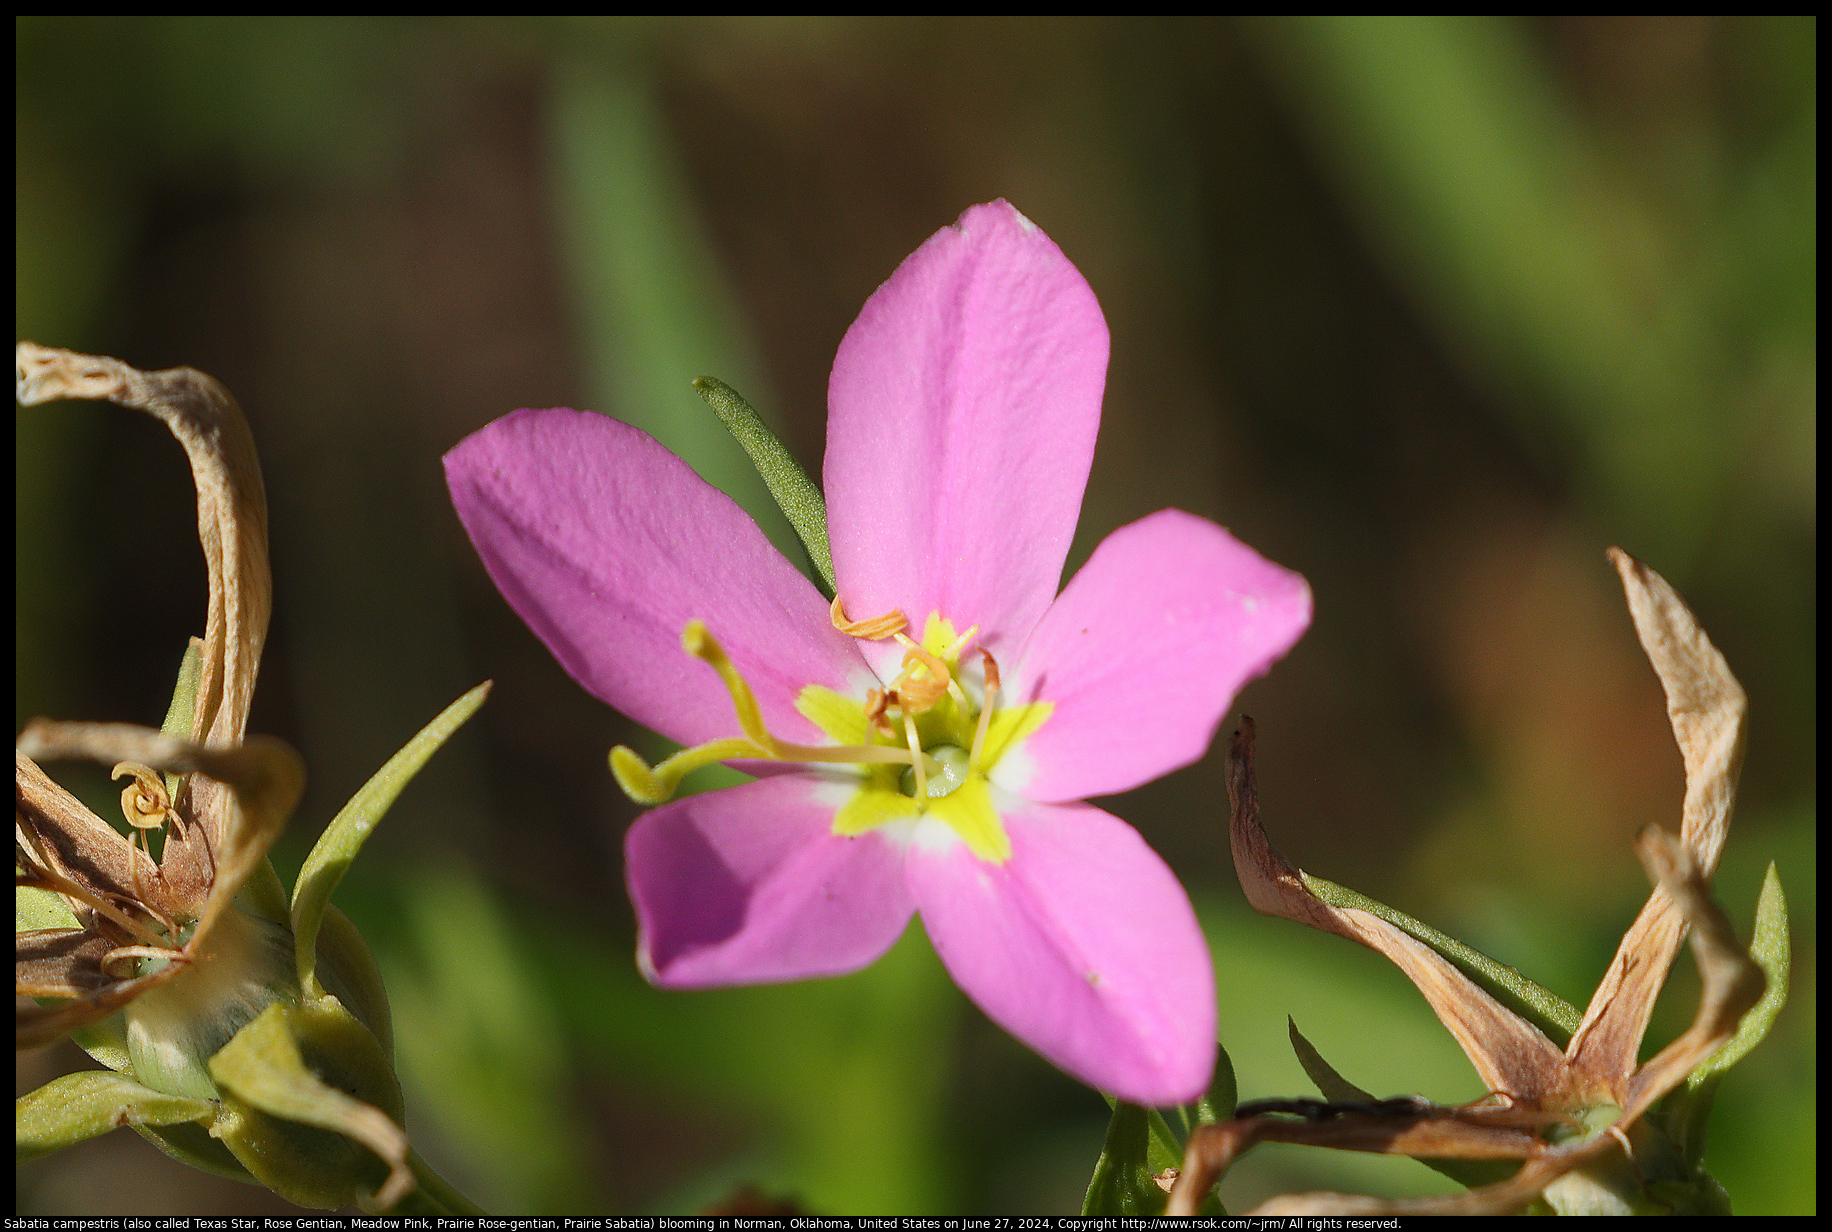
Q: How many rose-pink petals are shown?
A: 5